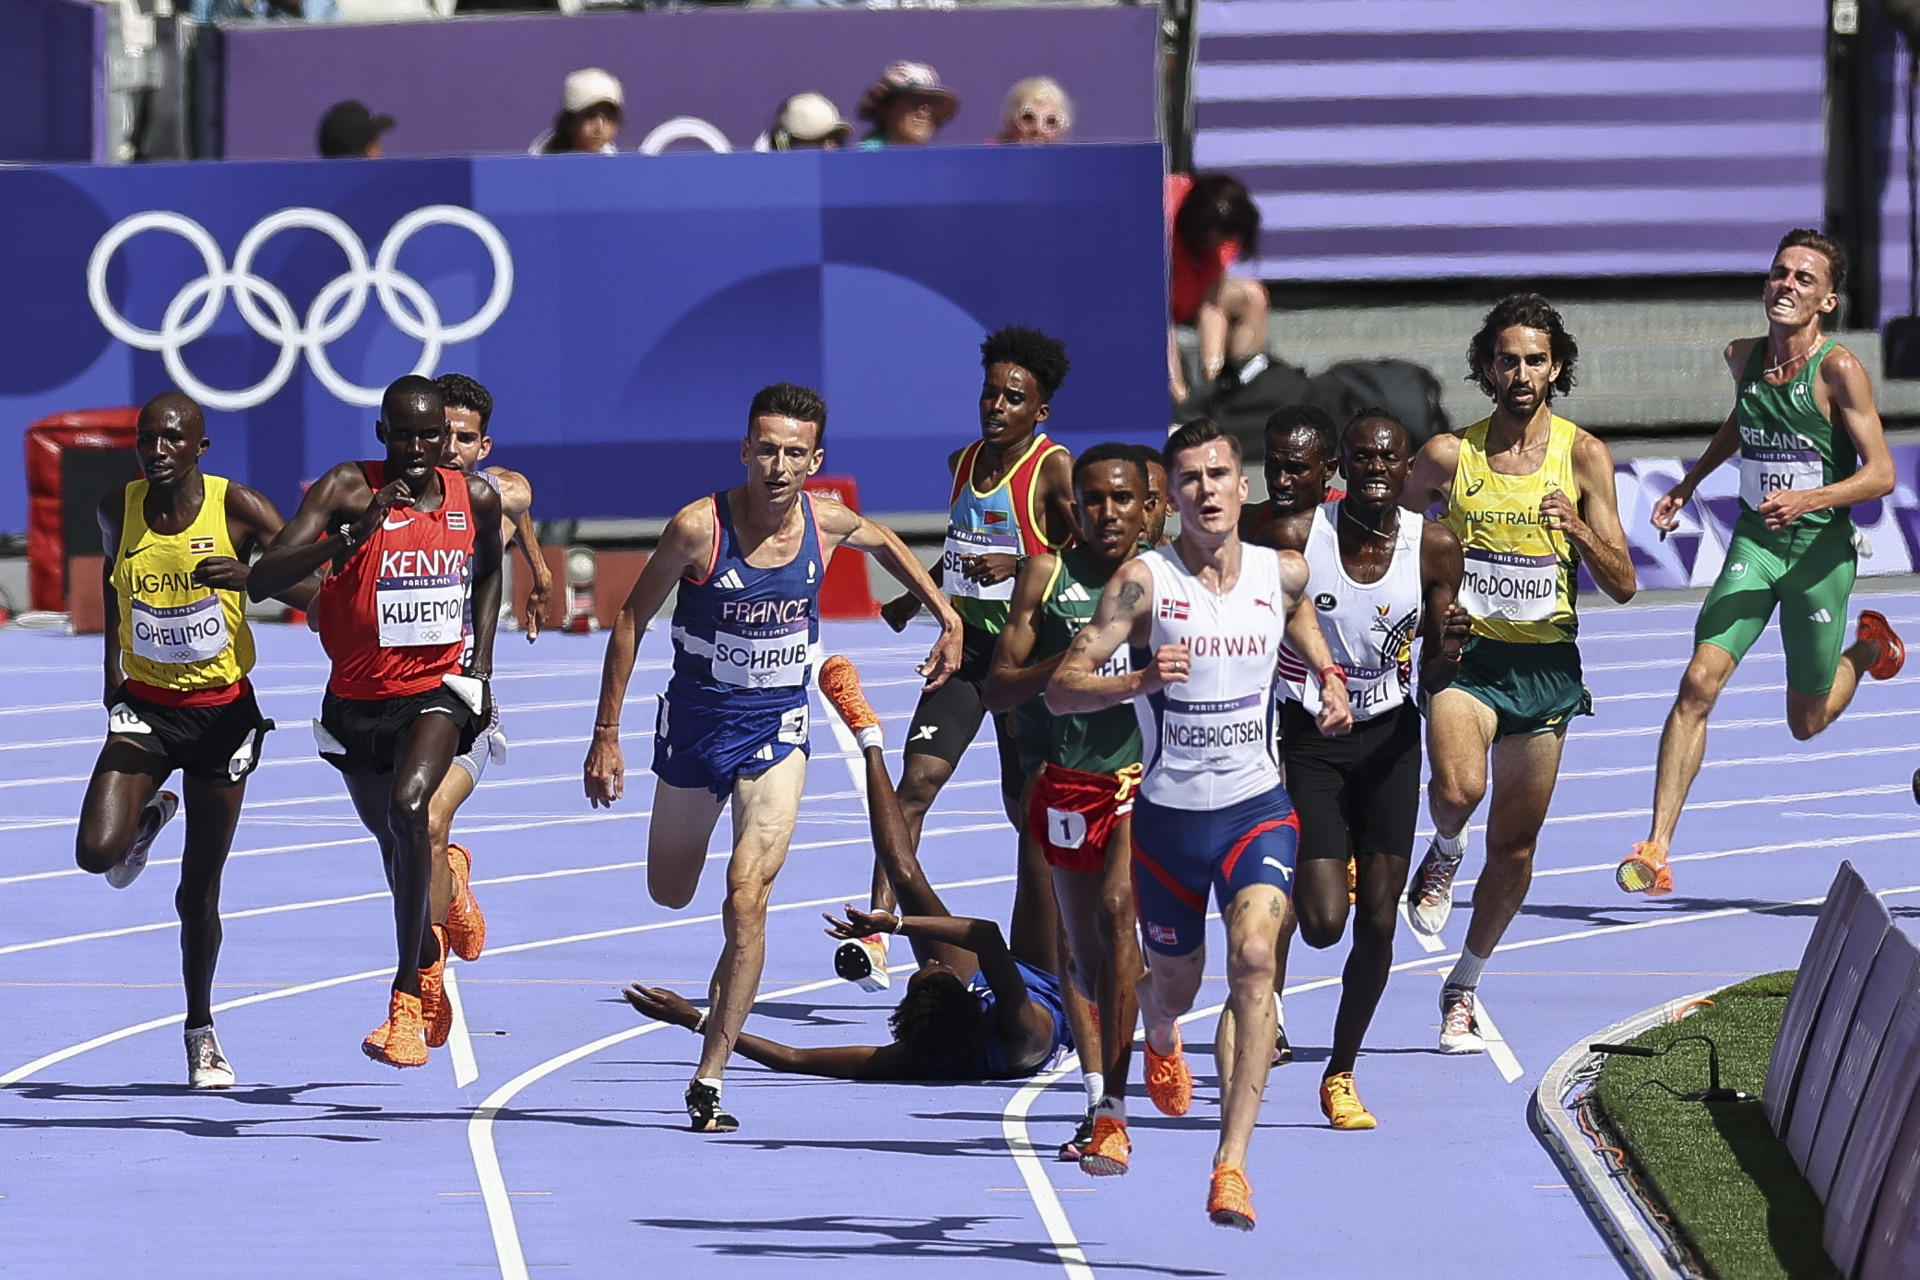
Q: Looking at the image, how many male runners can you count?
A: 13